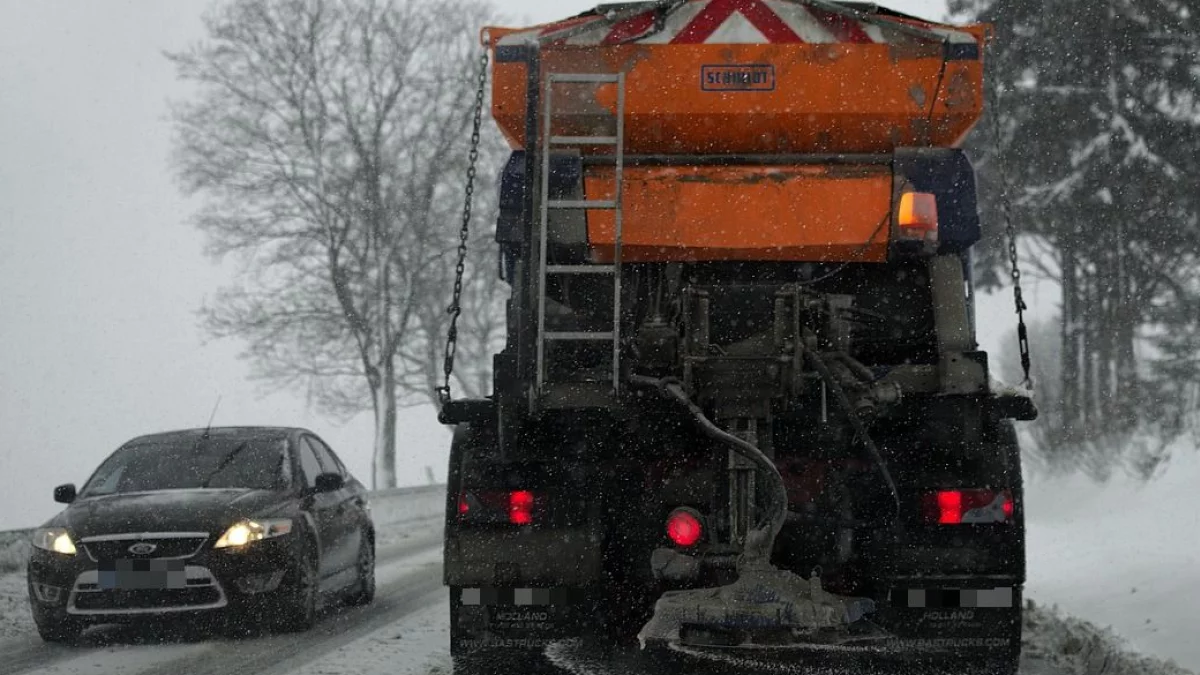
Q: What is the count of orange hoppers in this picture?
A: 1